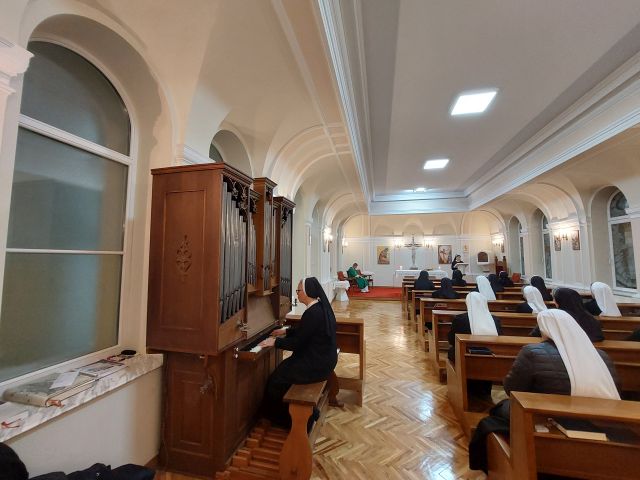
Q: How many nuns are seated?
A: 13